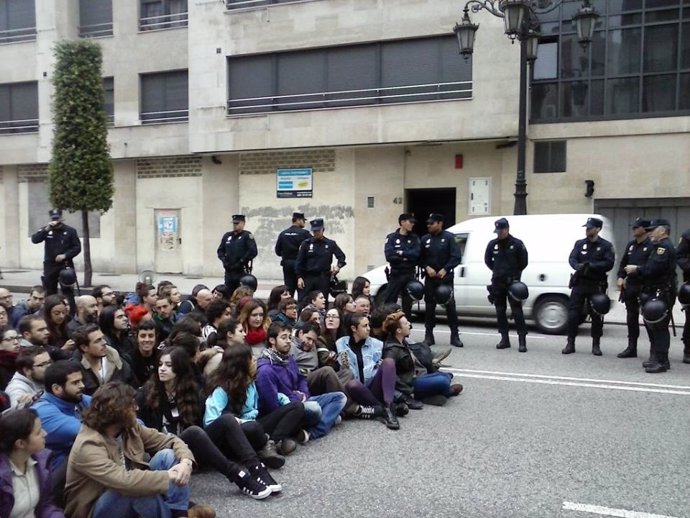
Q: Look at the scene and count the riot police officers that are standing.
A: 11